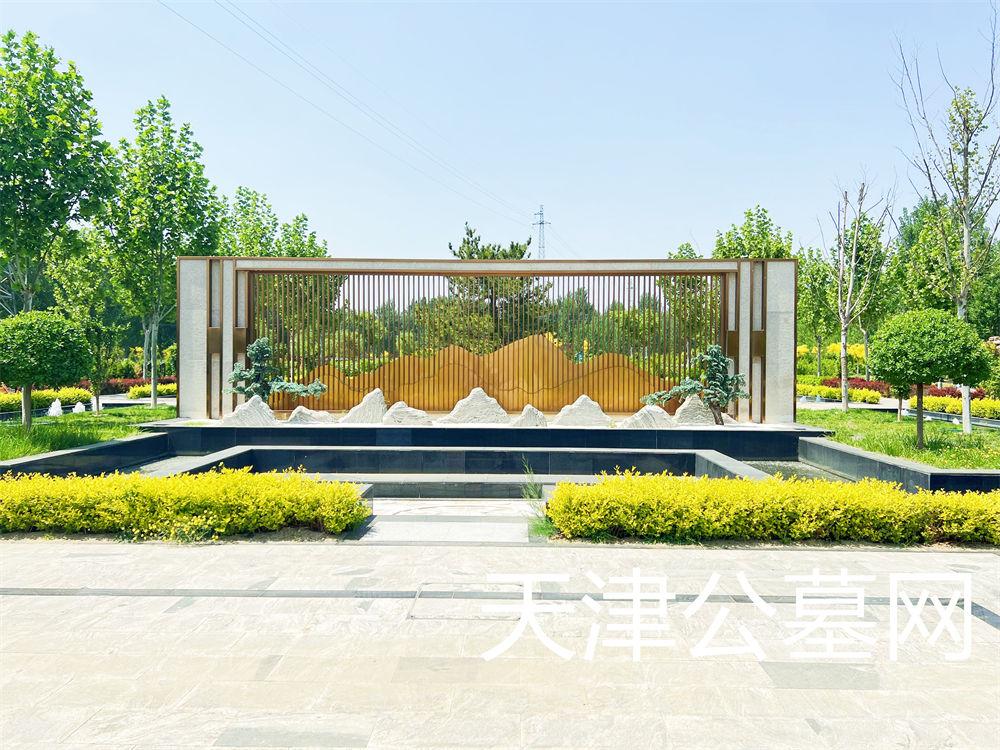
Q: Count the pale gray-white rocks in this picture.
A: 9